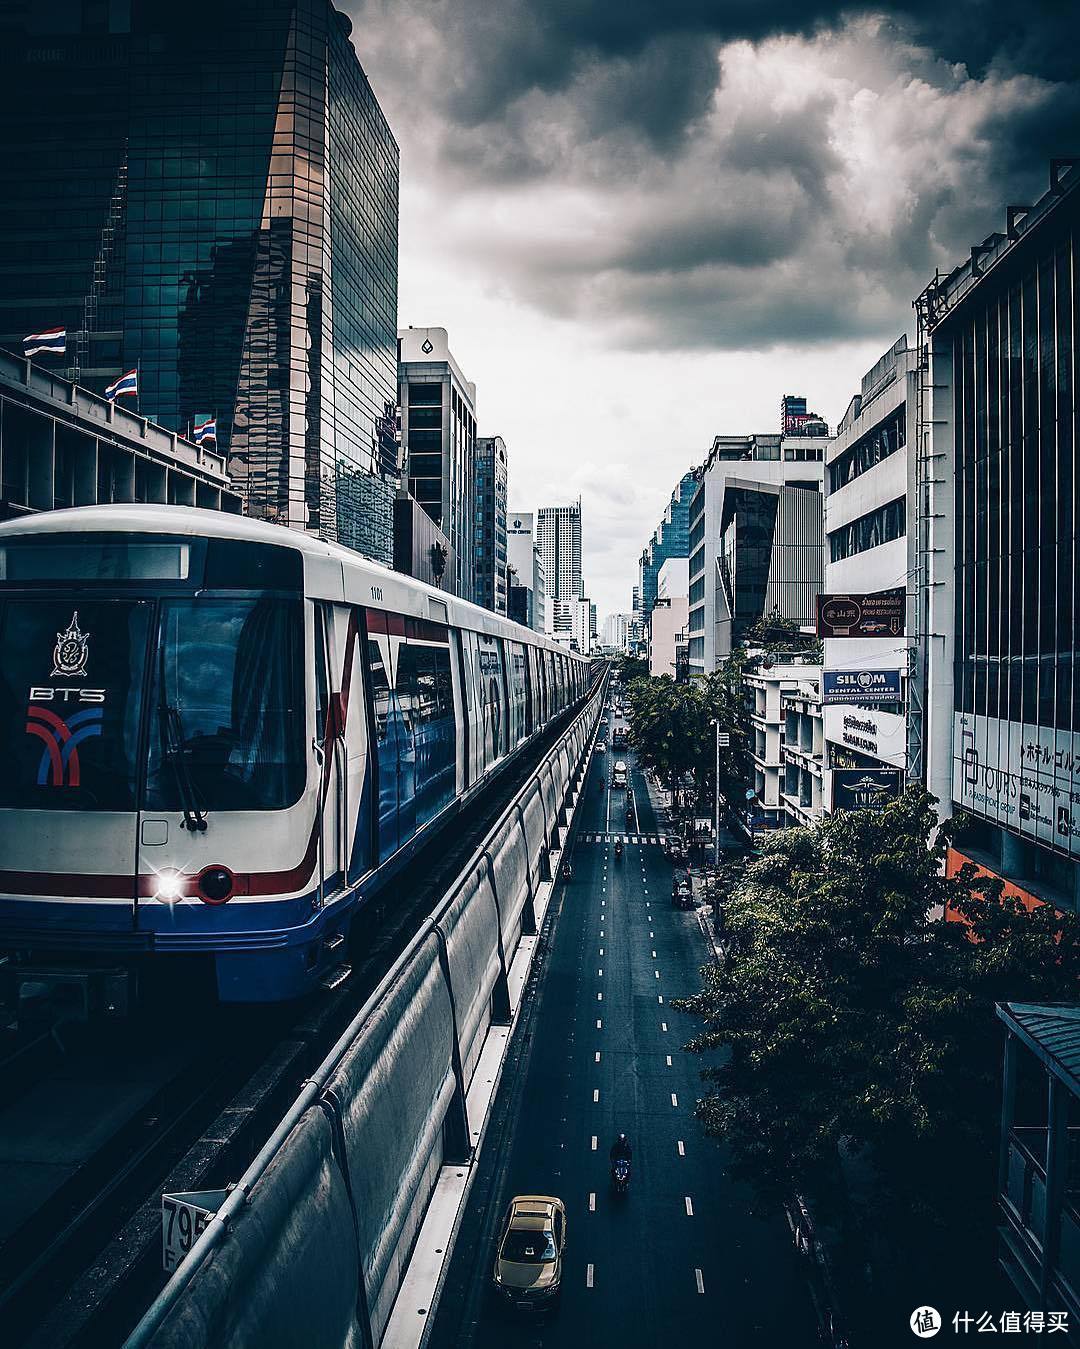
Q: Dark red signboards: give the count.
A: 1